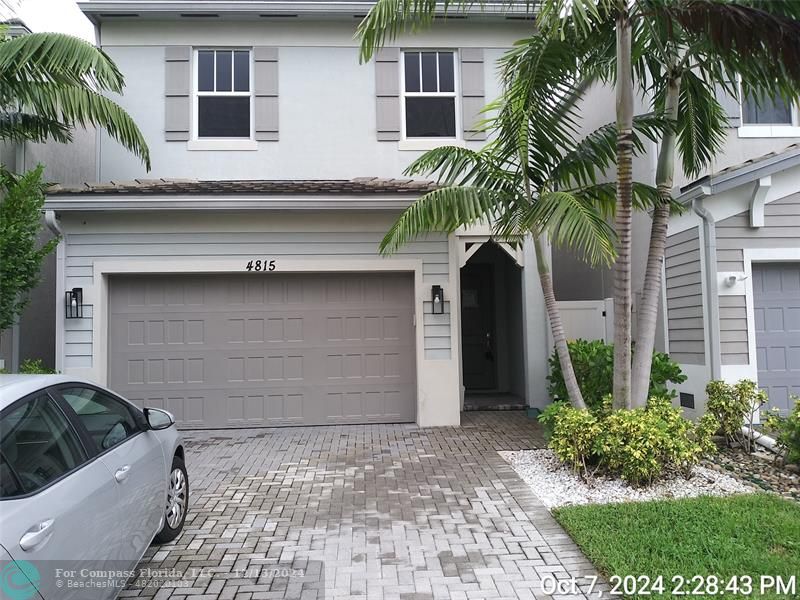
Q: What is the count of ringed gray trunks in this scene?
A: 3